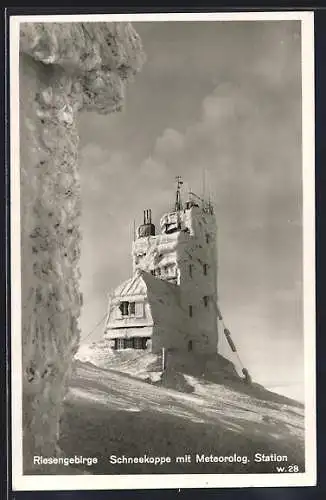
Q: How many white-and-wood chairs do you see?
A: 0